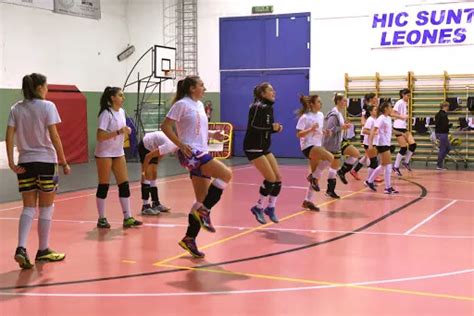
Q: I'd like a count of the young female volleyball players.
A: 11